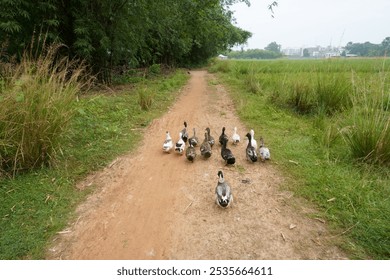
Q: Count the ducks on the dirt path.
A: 14